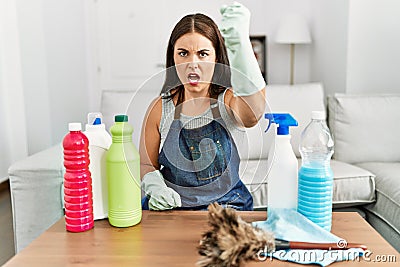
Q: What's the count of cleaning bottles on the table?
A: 5